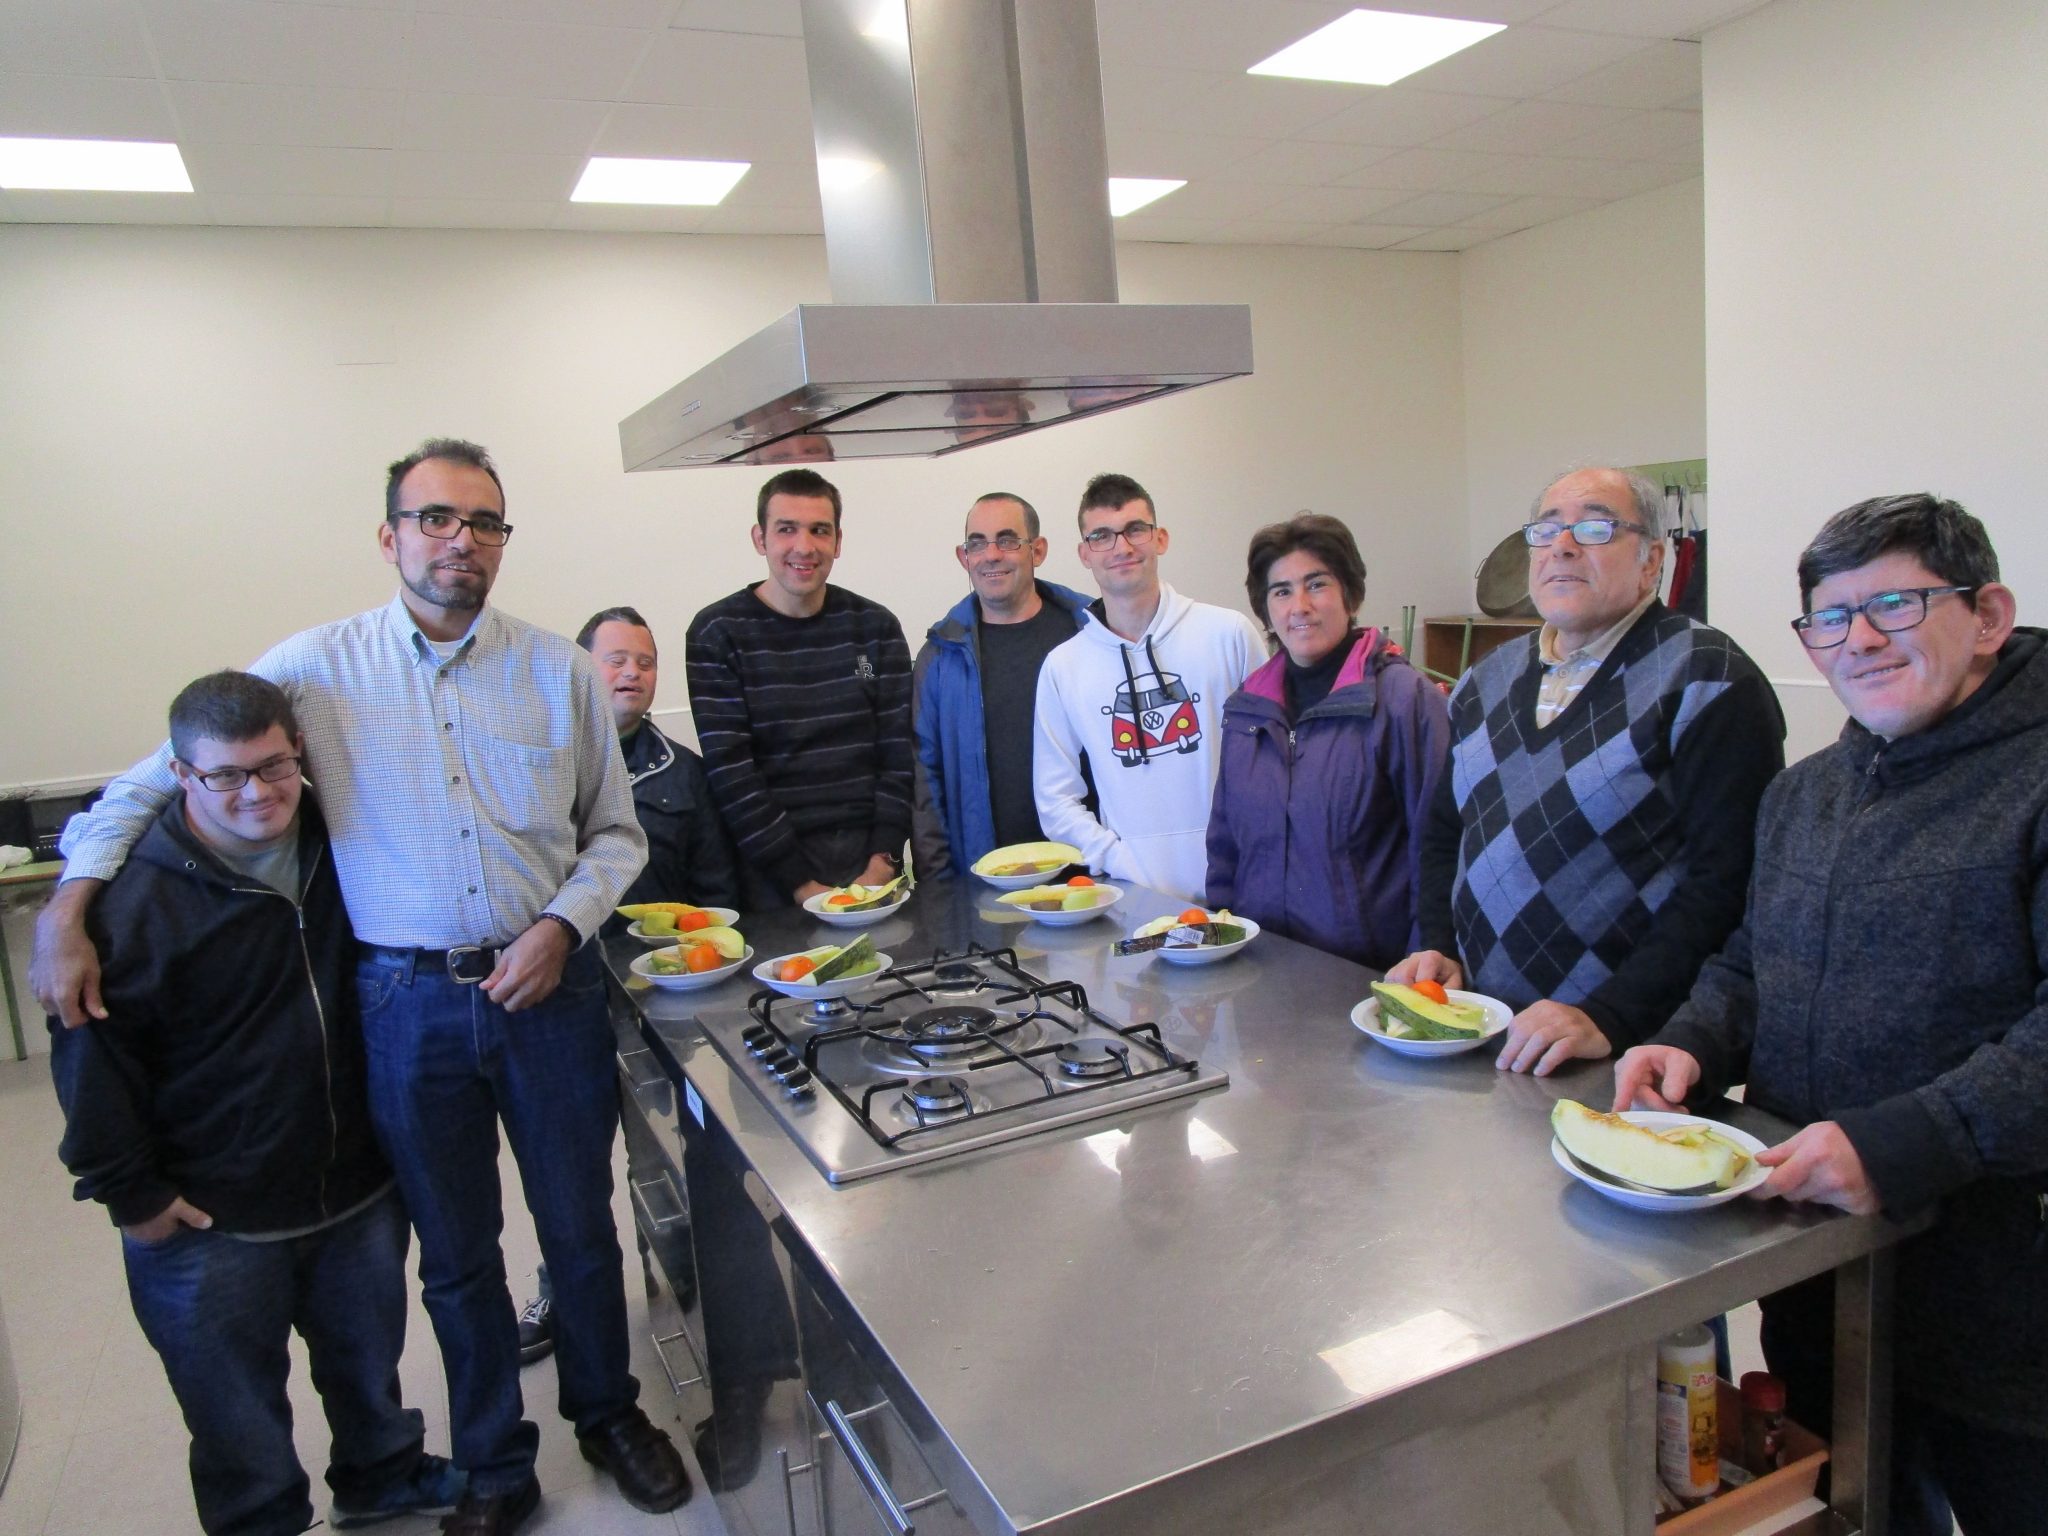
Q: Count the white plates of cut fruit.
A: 9